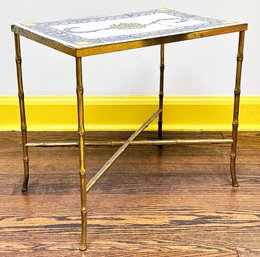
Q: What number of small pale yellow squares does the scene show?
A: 4